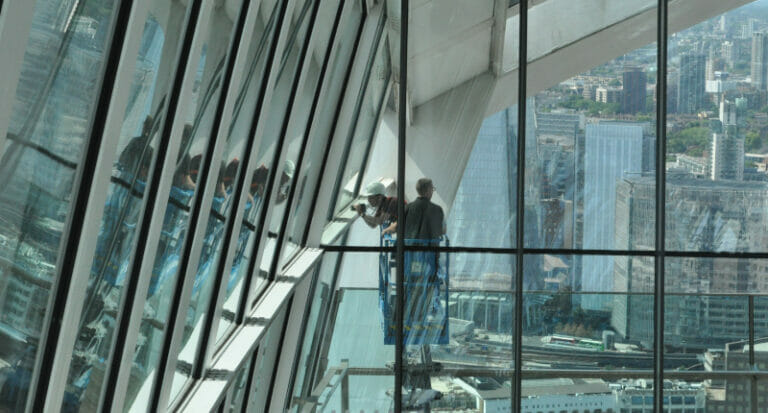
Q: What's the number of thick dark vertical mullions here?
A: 3